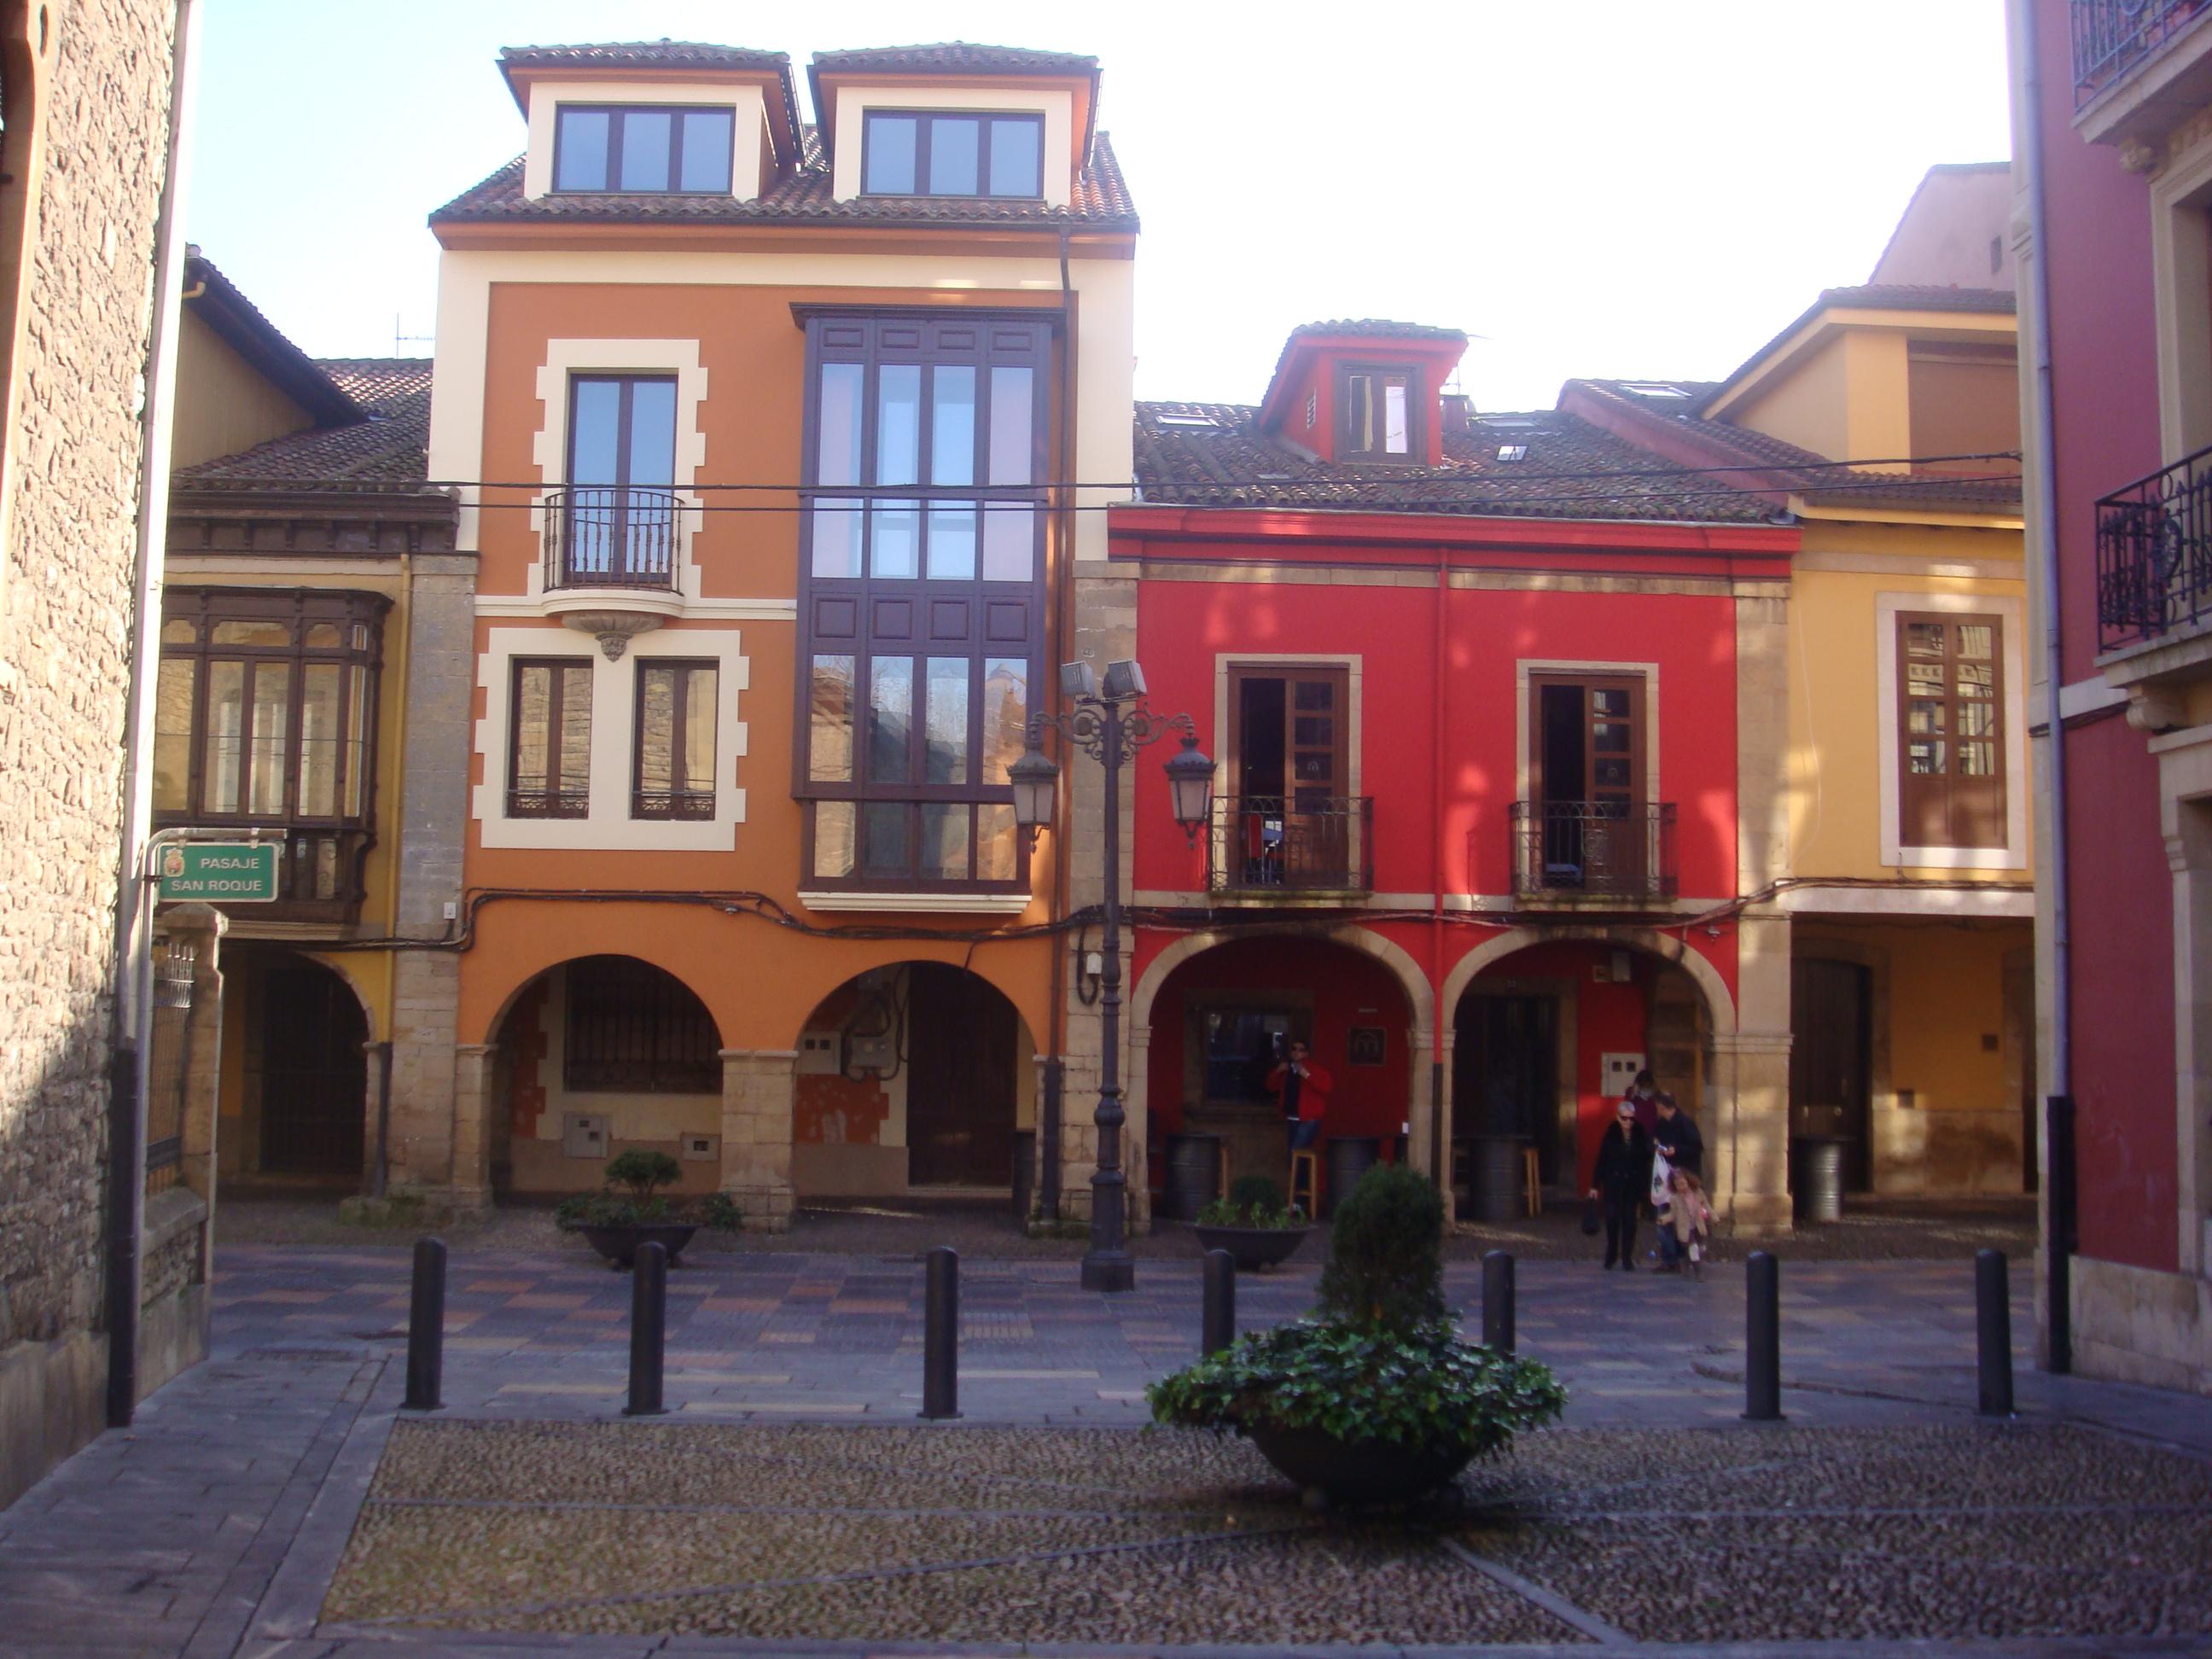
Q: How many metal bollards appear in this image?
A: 7